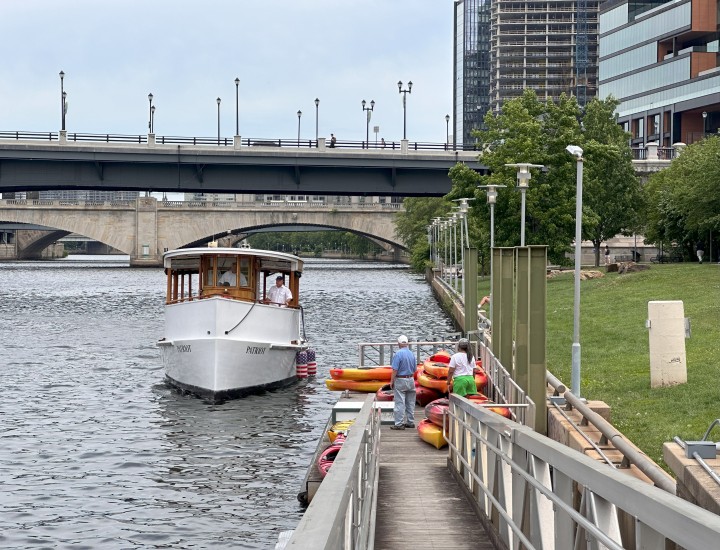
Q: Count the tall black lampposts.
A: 11